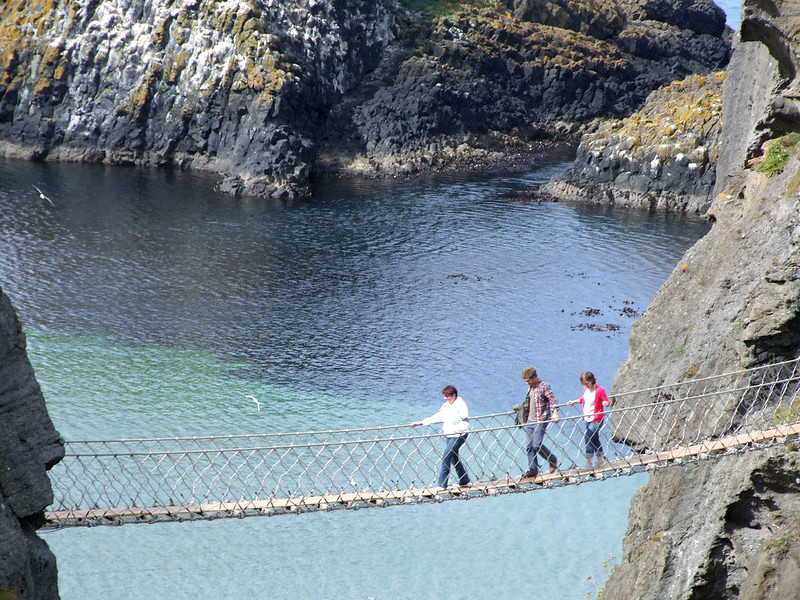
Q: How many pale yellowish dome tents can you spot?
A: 0